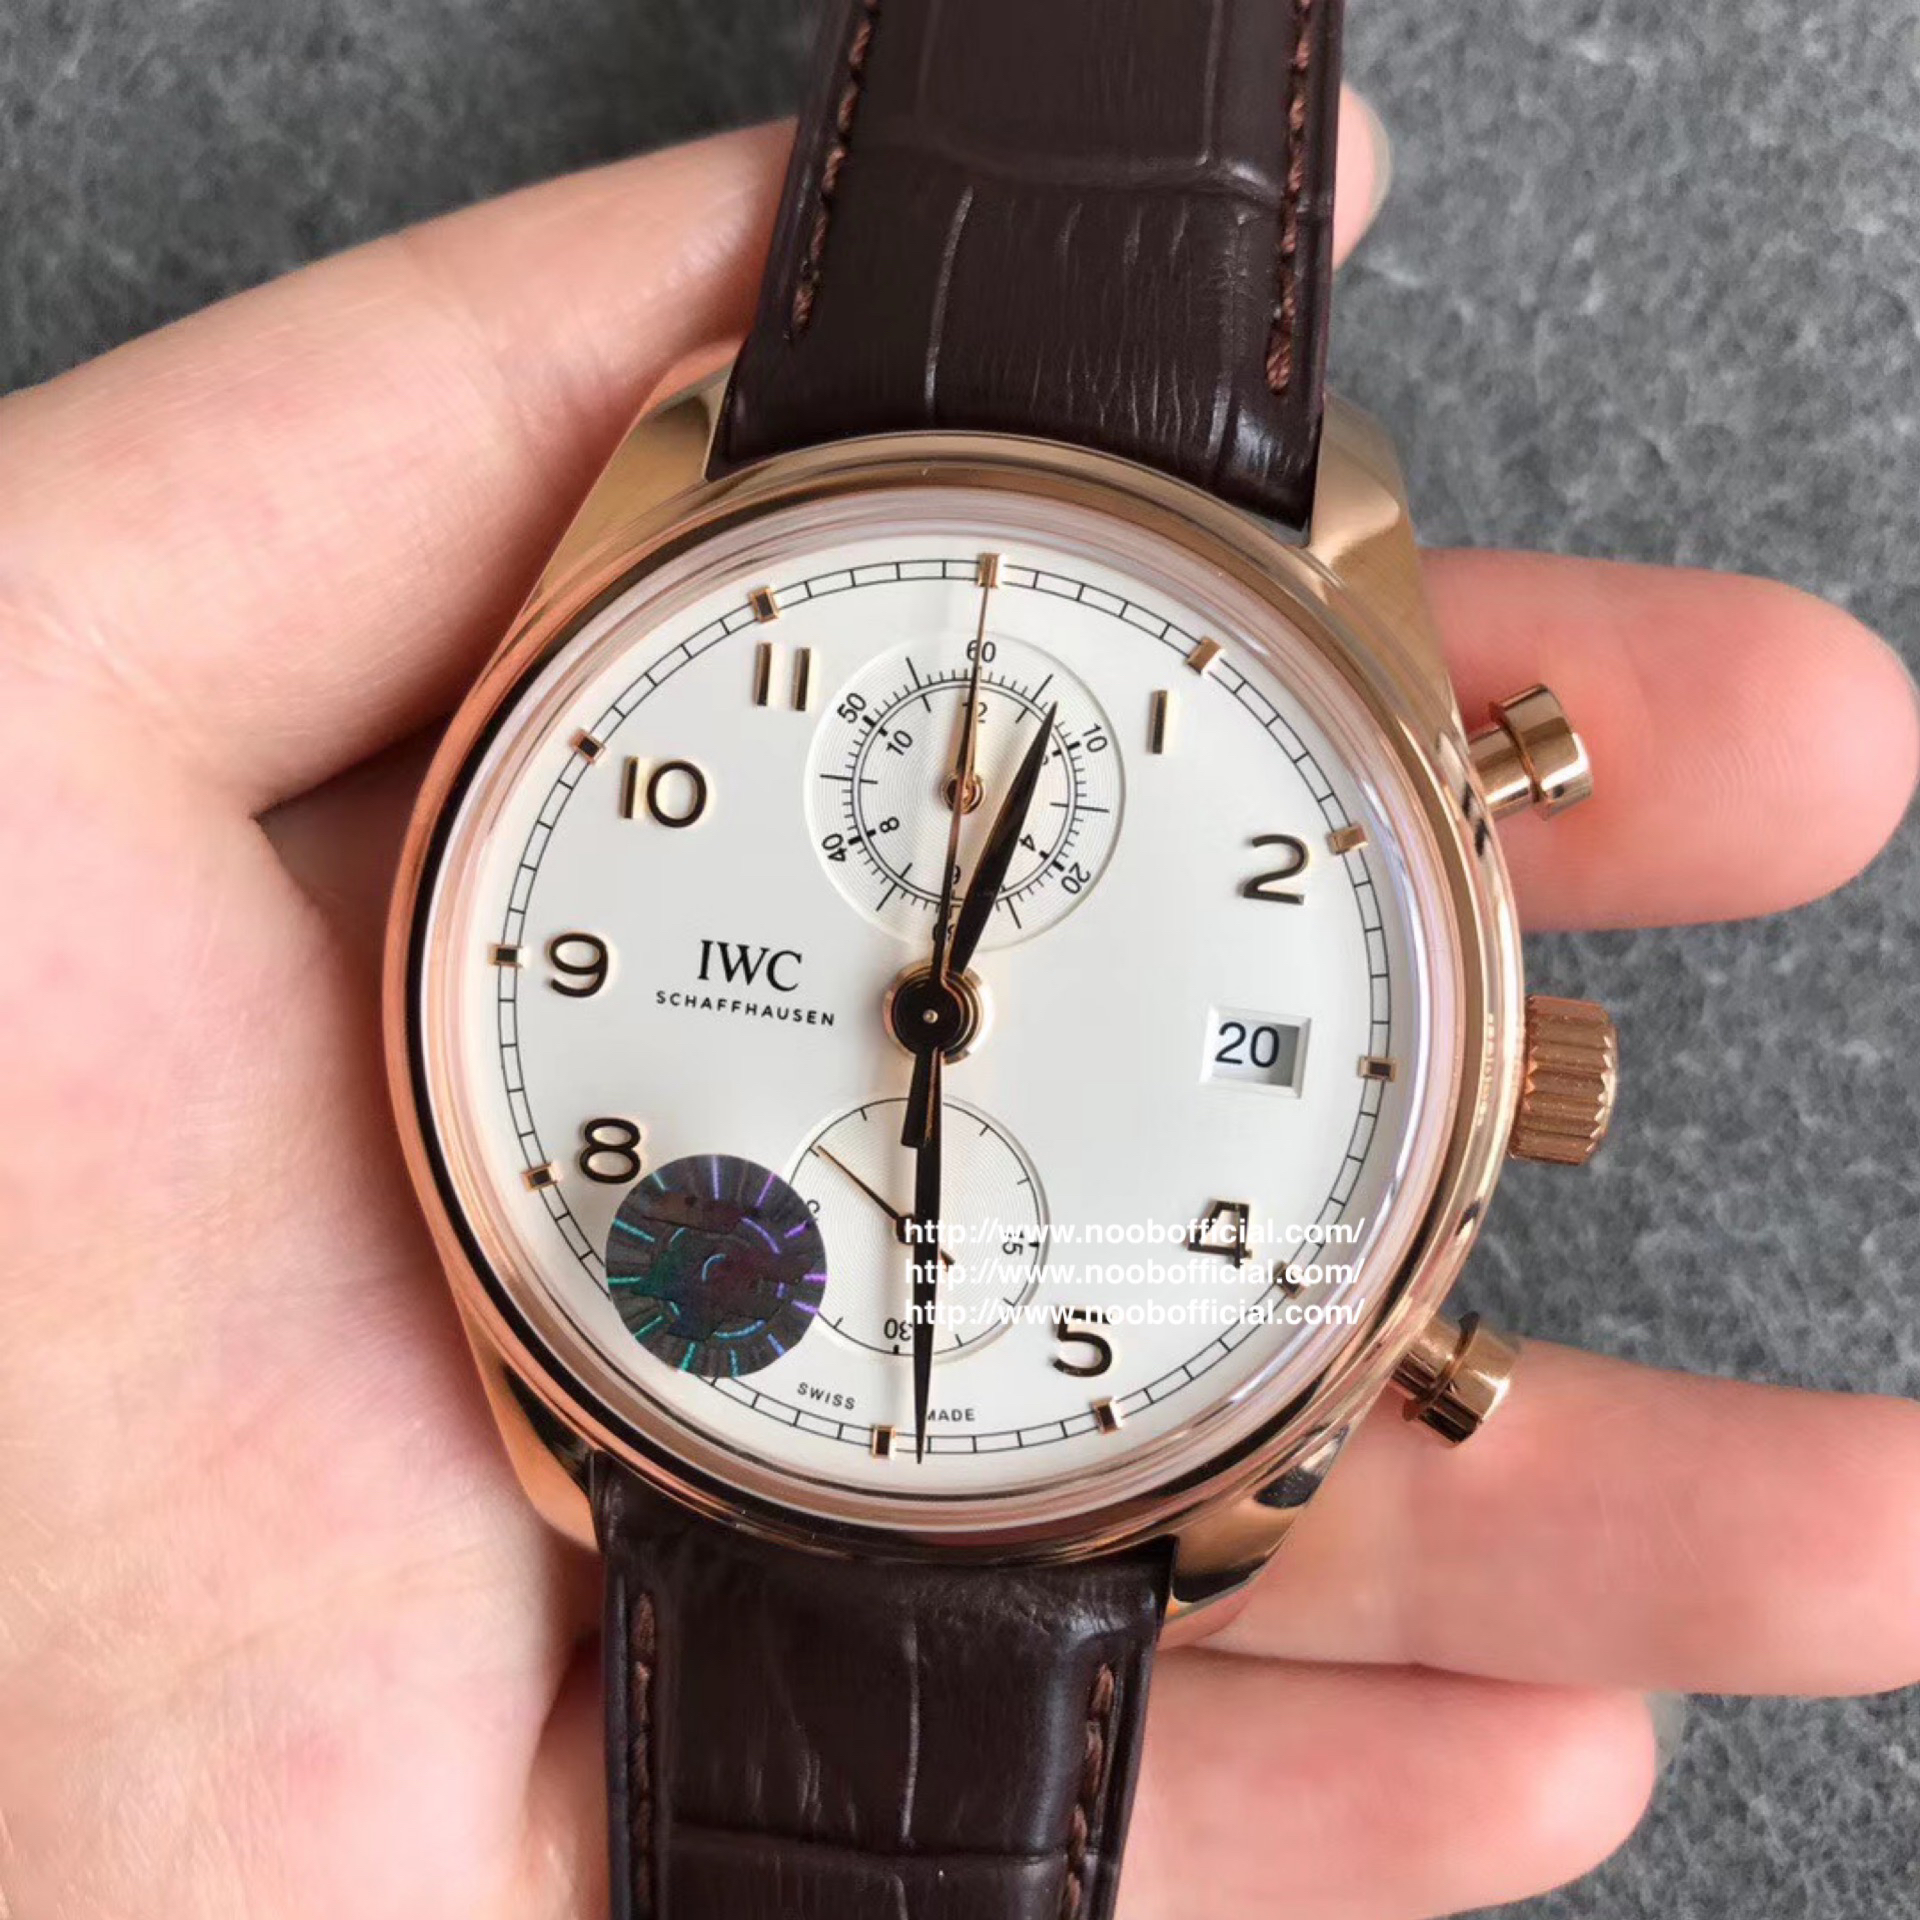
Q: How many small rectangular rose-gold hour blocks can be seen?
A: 11